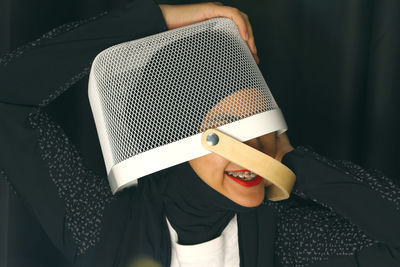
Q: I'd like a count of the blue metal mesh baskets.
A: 0